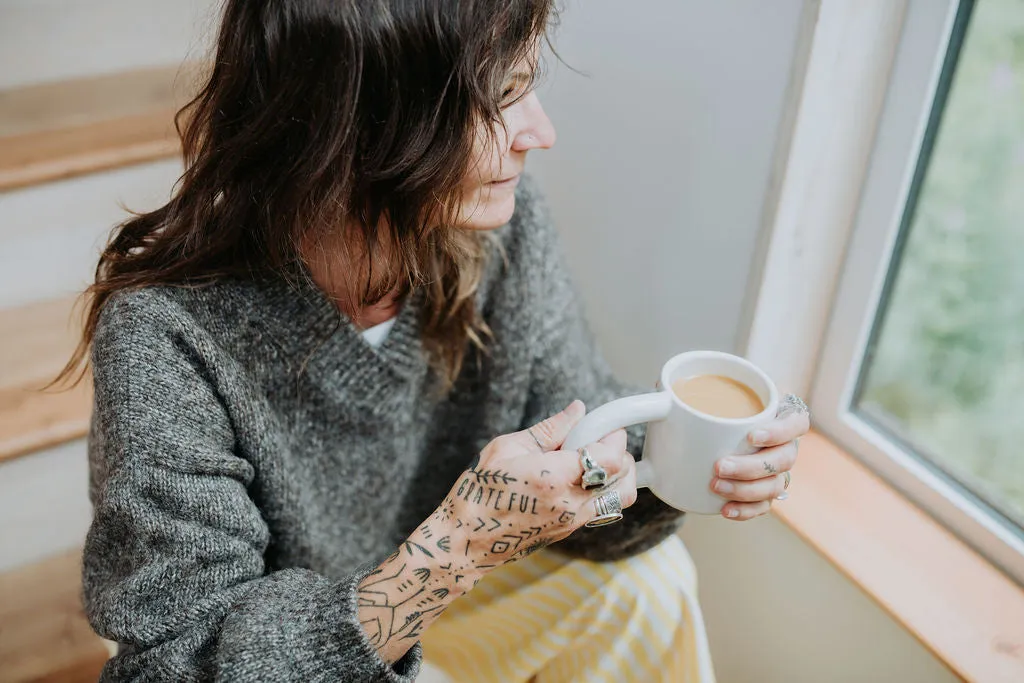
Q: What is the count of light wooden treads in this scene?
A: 3